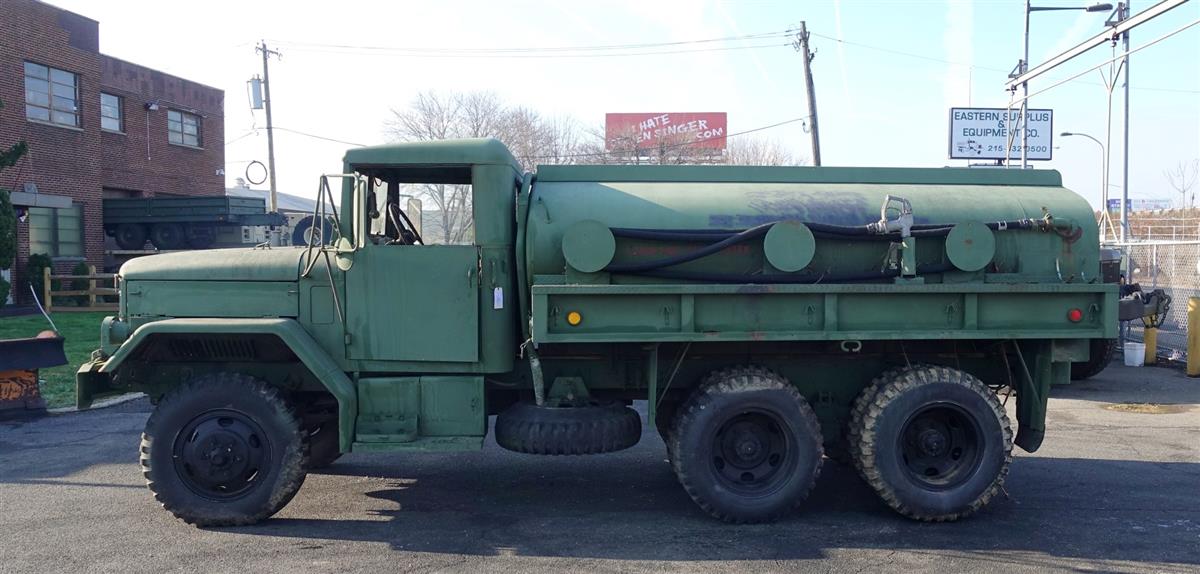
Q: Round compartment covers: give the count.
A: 3